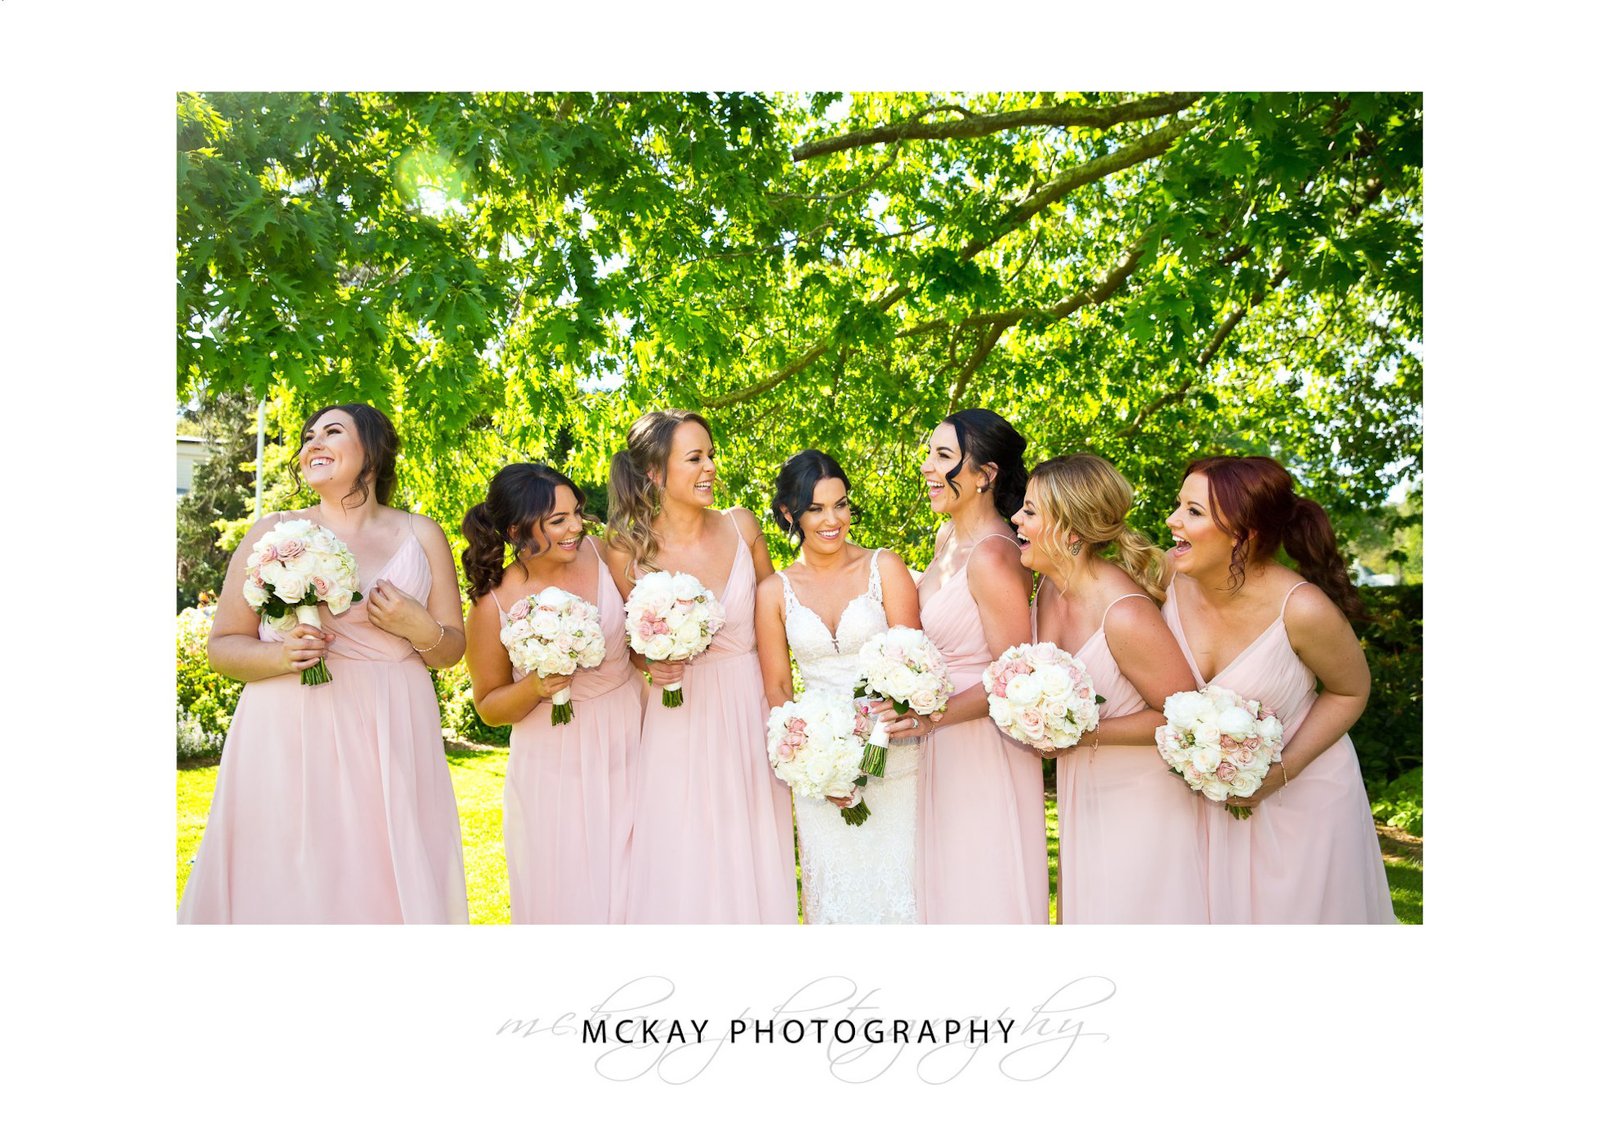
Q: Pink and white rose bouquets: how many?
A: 7